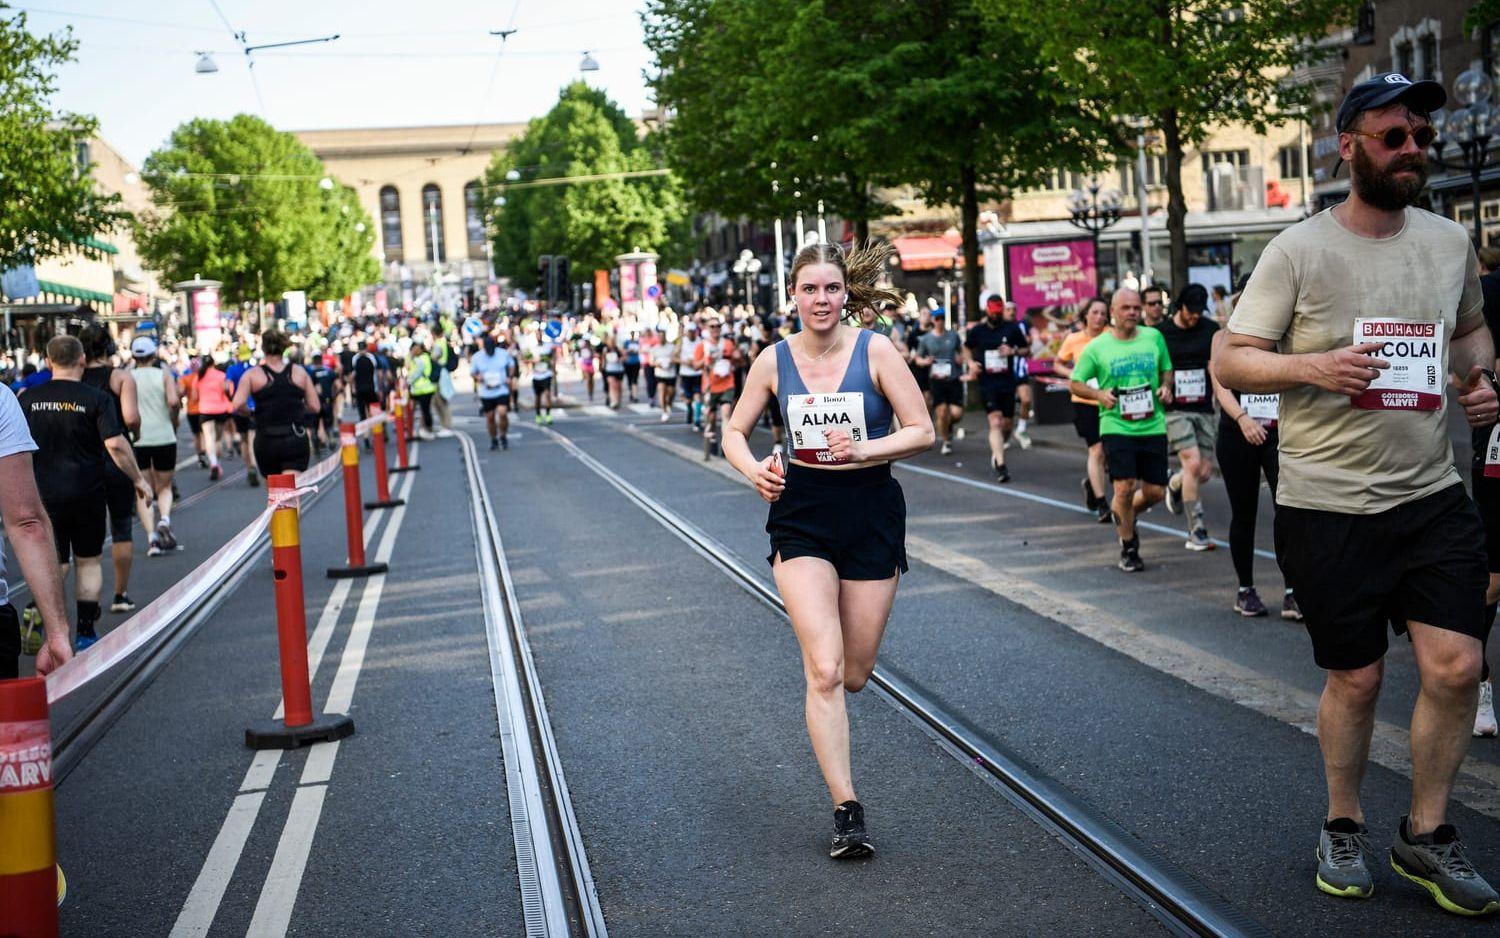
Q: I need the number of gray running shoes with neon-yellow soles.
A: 2